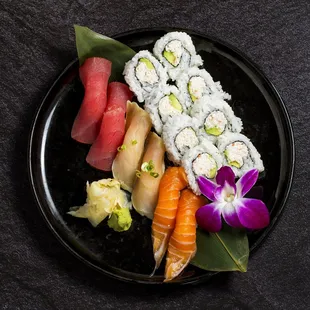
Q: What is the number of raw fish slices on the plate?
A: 6